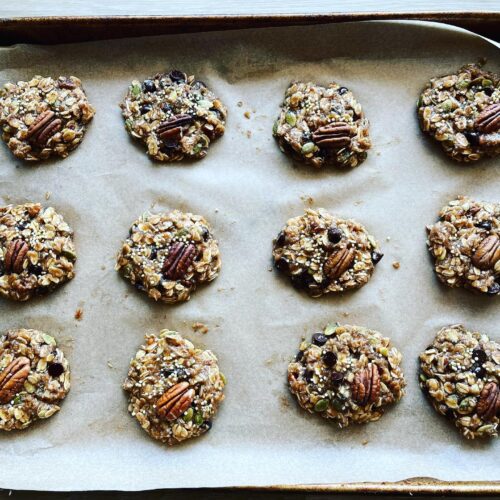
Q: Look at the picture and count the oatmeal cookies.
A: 12